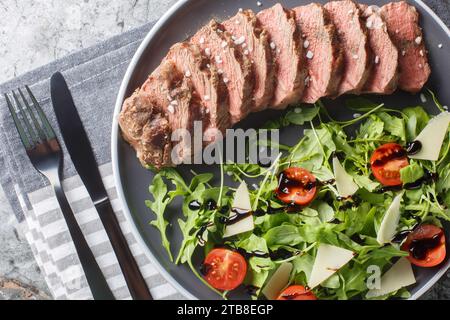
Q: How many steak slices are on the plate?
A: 10